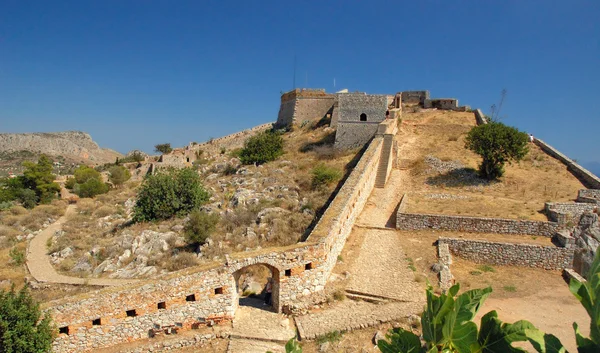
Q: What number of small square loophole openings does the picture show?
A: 8